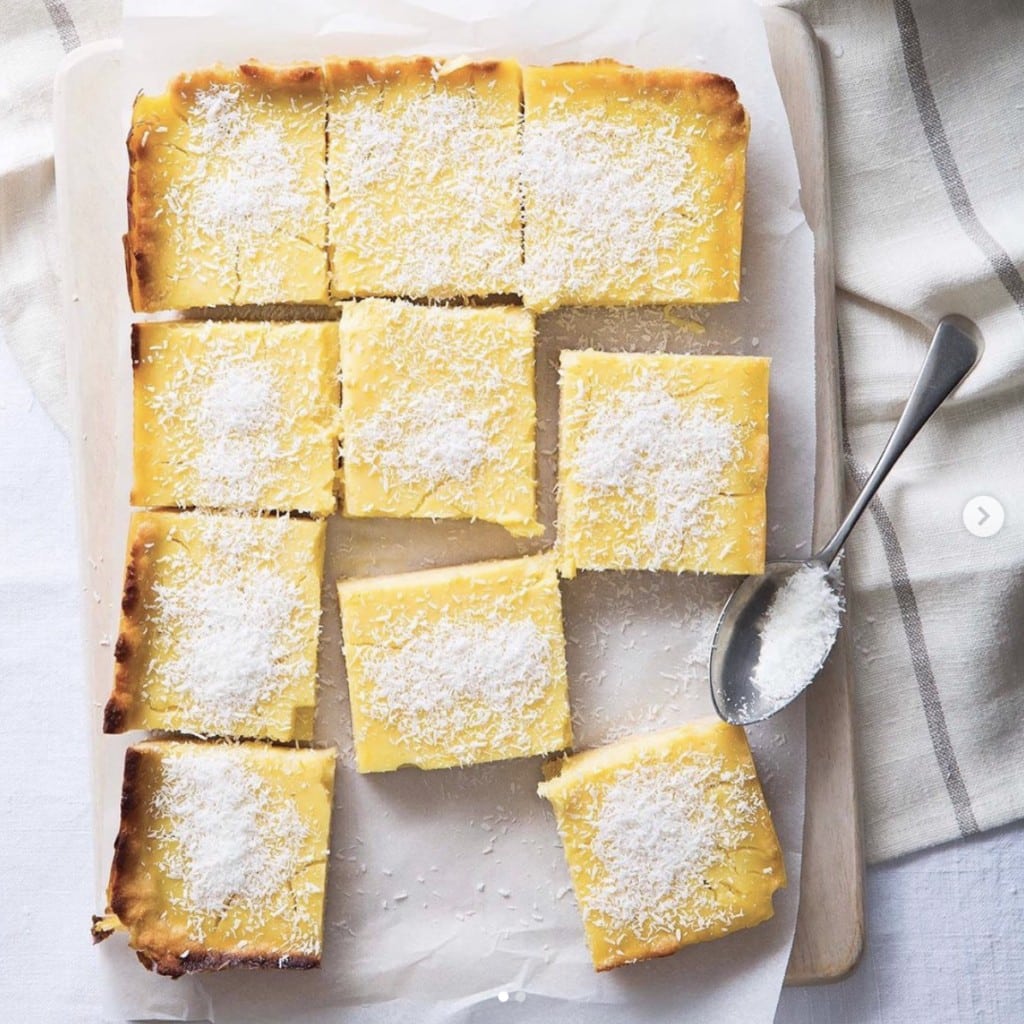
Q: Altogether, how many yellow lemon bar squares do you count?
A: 10